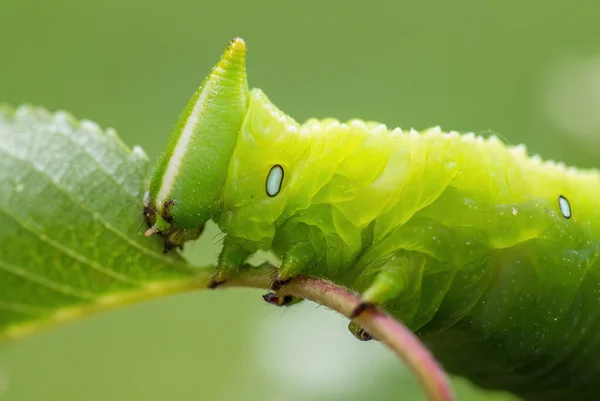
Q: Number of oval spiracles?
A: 2